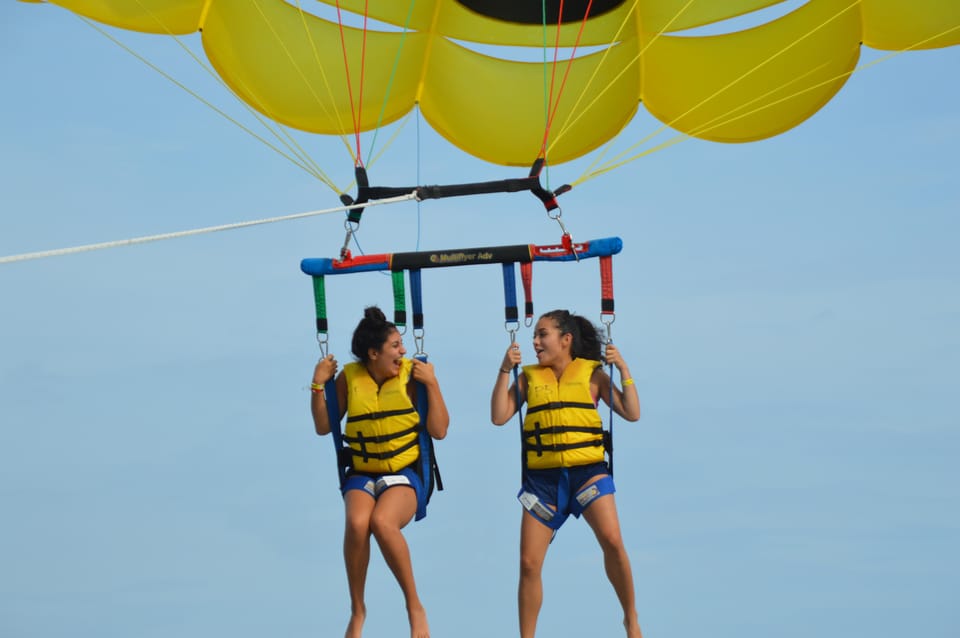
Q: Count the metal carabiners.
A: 6